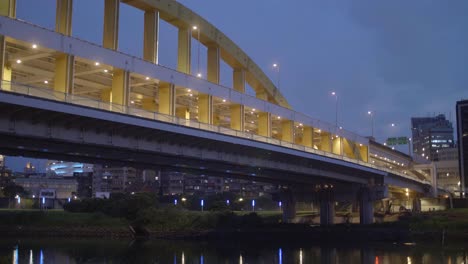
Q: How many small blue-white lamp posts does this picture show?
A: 8